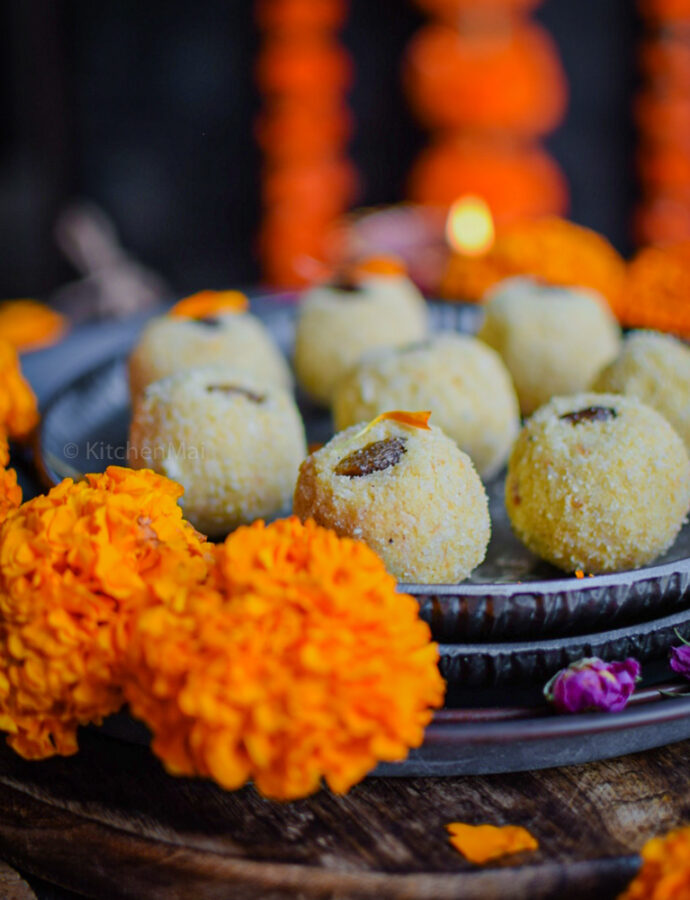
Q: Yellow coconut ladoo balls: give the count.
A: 8